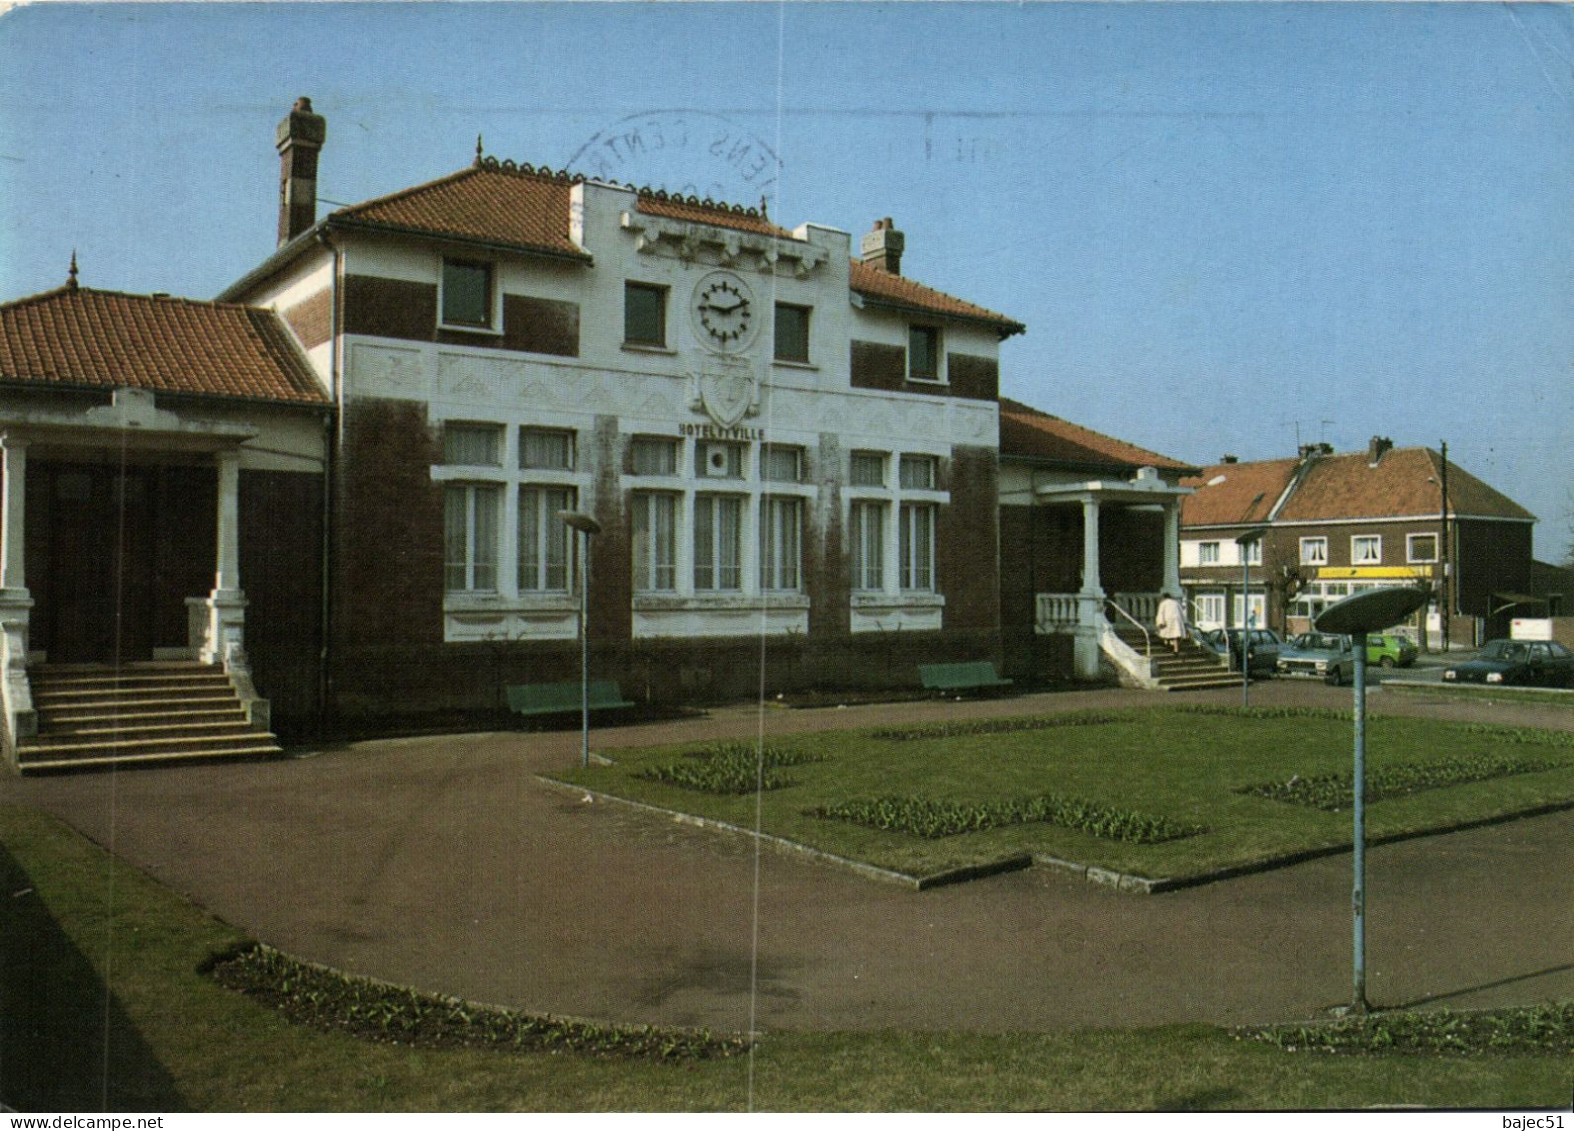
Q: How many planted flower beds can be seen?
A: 8